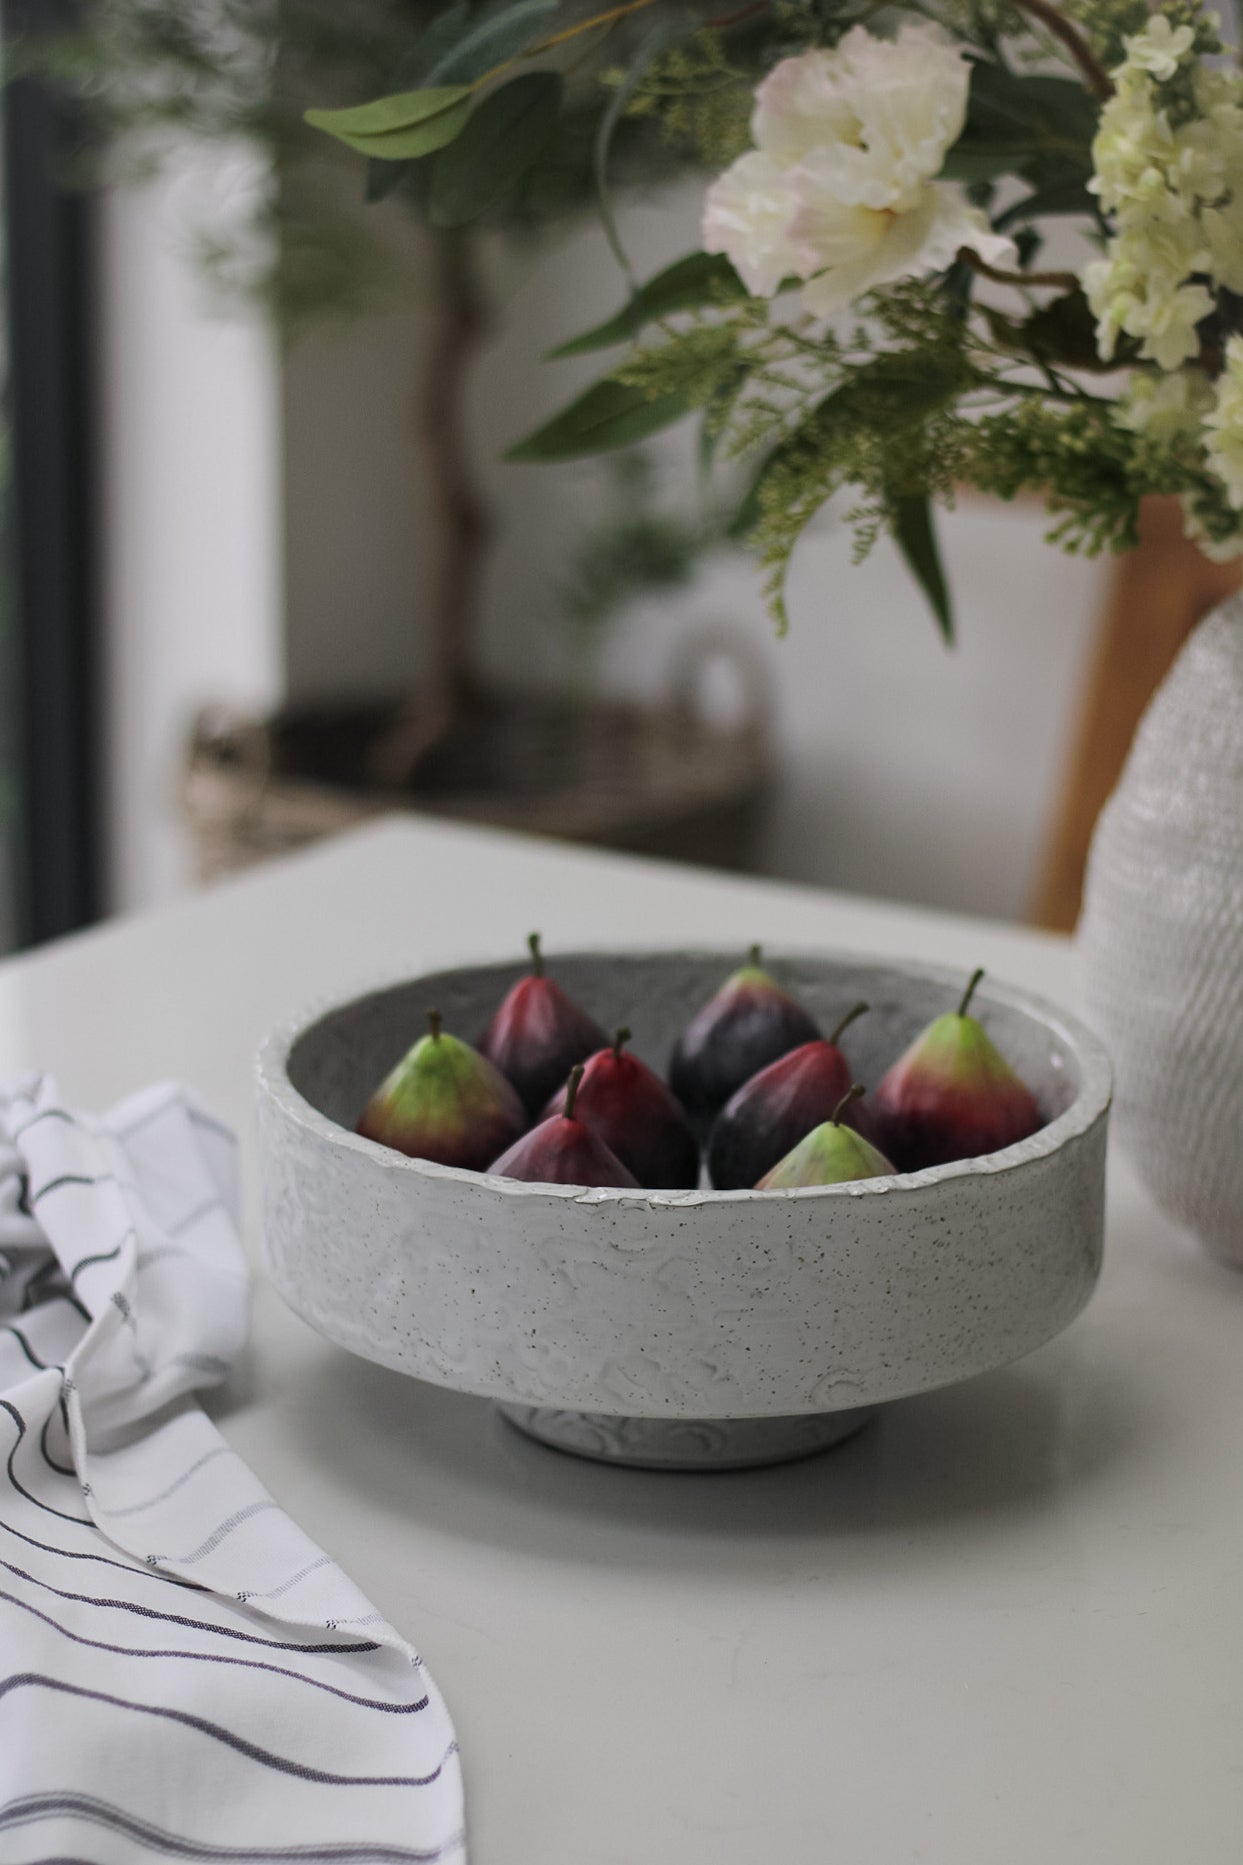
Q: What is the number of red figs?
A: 4